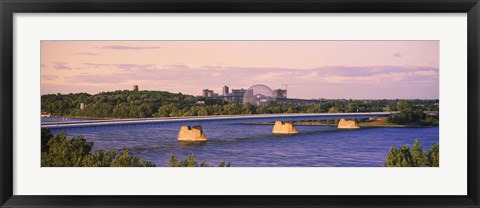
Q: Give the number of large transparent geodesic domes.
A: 1